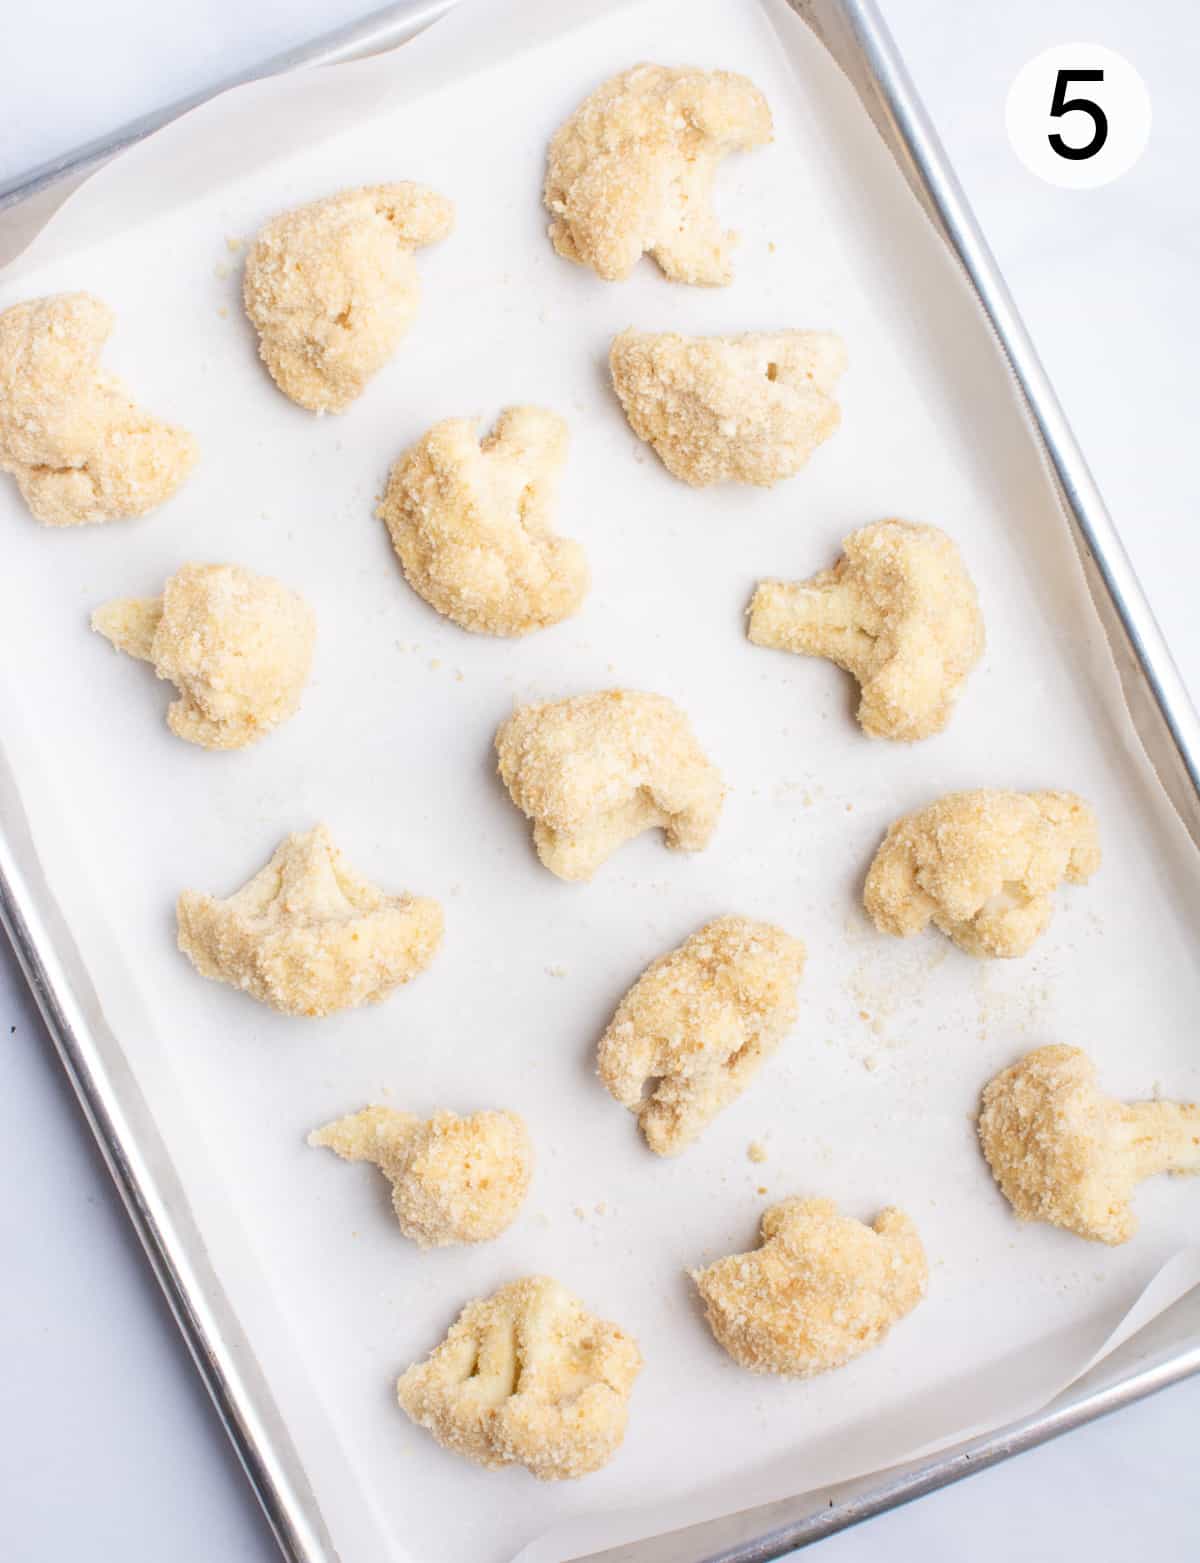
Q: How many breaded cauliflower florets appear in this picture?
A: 15